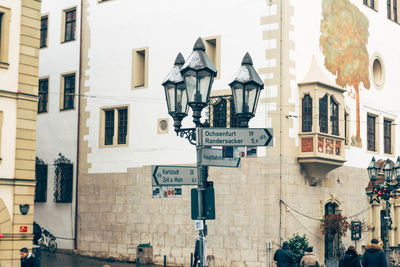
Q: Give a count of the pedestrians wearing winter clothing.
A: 5